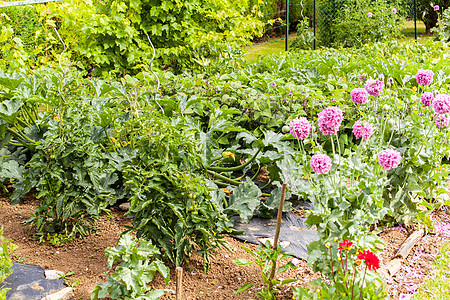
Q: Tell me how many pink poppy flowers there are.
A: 11